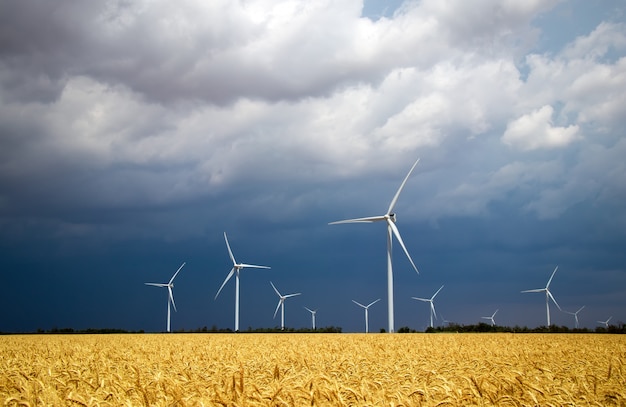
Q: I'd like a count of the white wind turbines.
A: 11